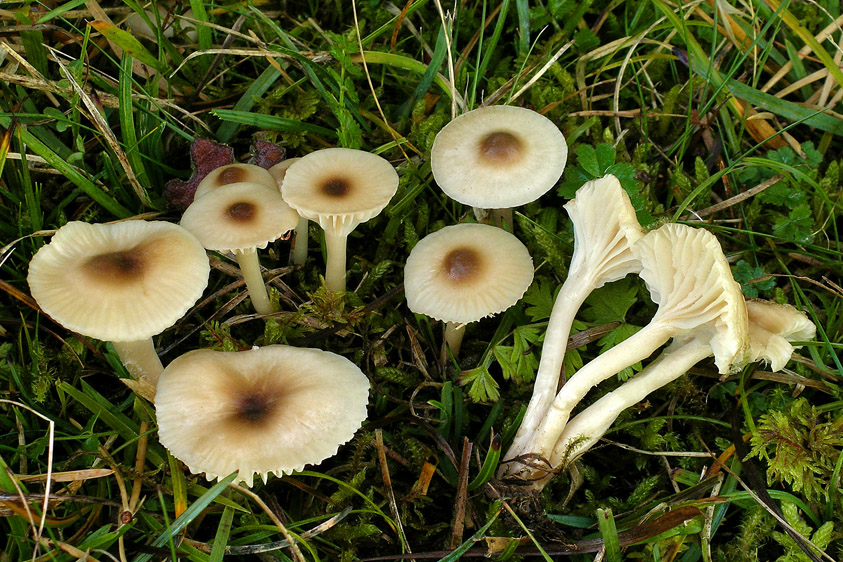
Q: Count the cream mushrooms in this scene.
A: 11